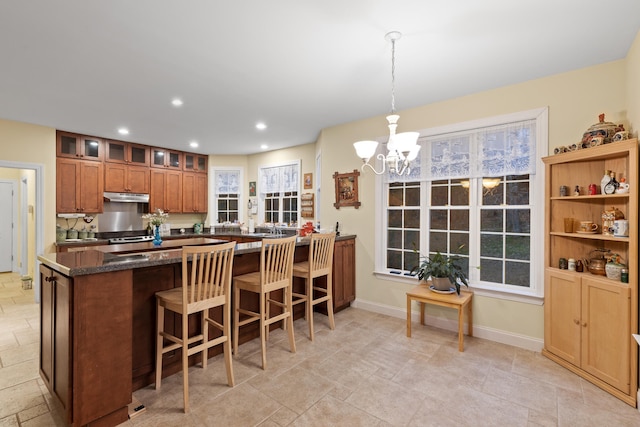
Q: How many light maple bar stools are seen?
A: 3